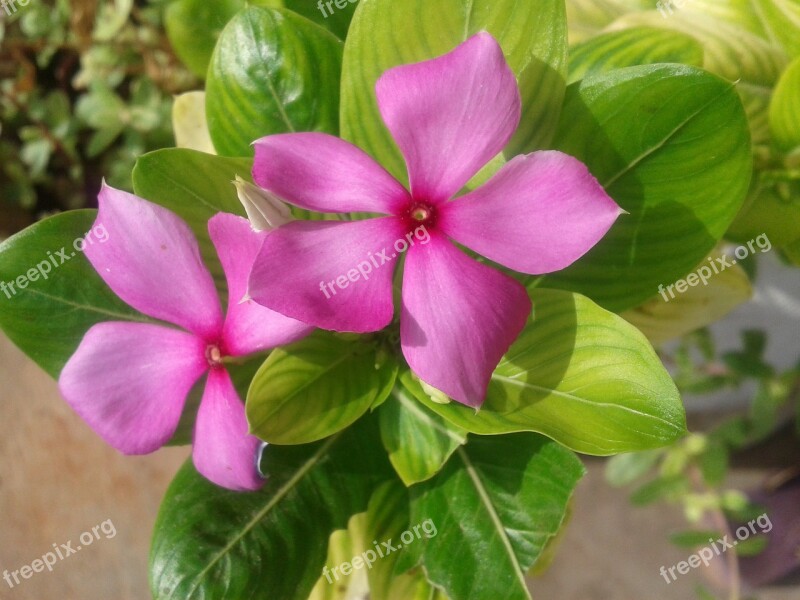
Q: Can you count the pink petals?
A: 9